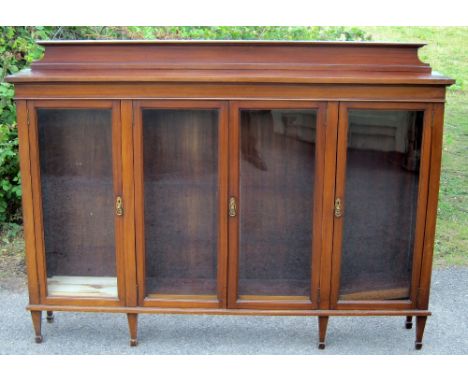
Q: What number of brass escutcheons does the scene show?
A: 3